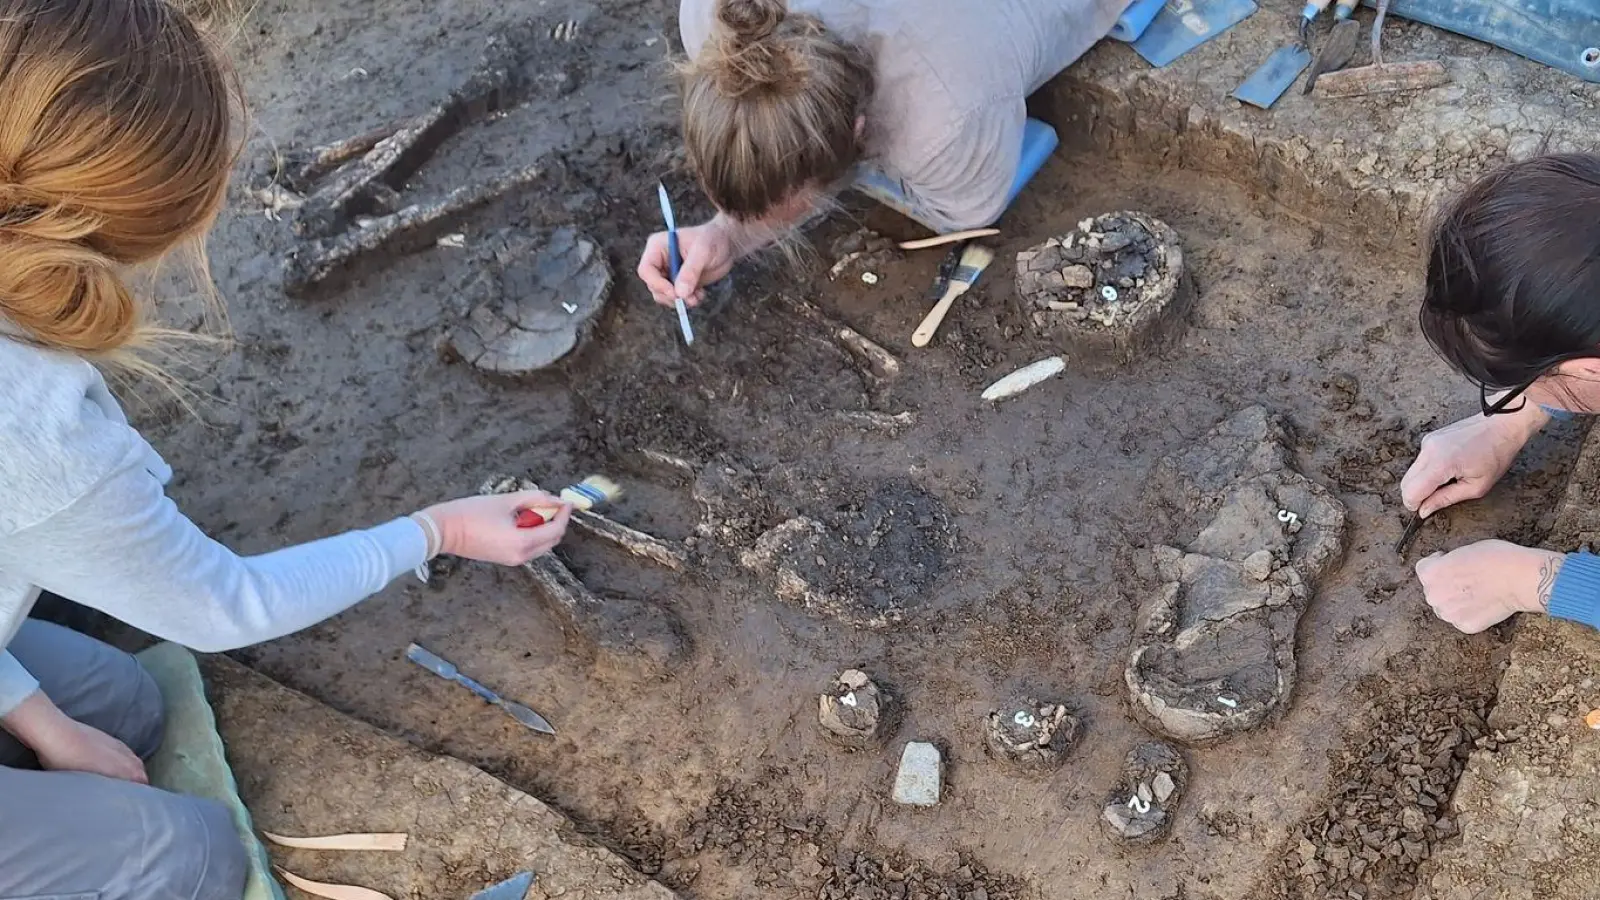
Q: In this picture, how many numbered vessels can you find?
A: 8